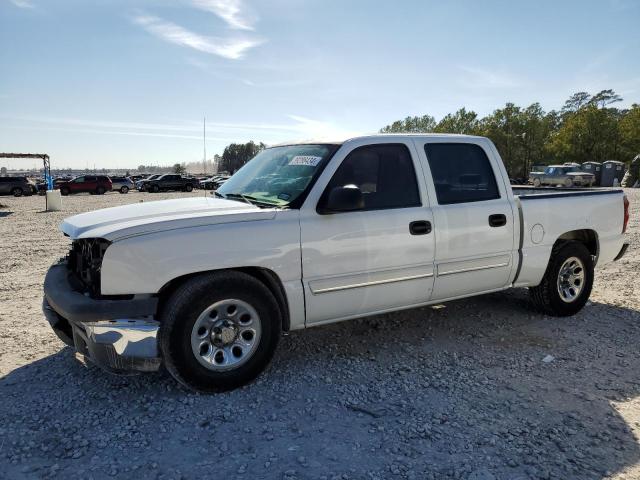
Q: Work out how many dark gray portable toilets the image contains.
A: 2